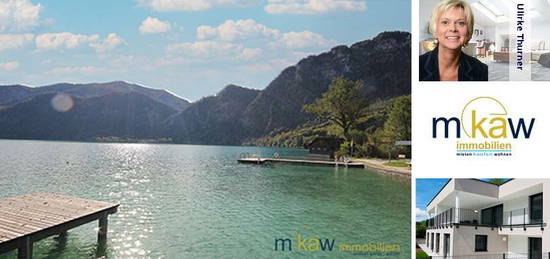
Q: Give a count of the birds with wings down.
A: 0